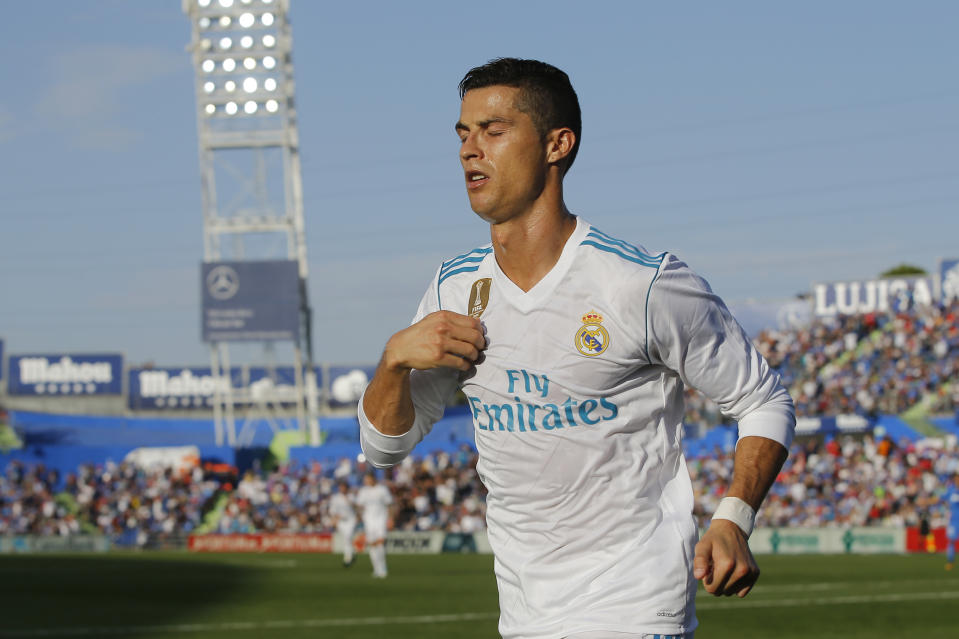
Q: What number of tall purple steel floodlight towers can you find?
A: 0